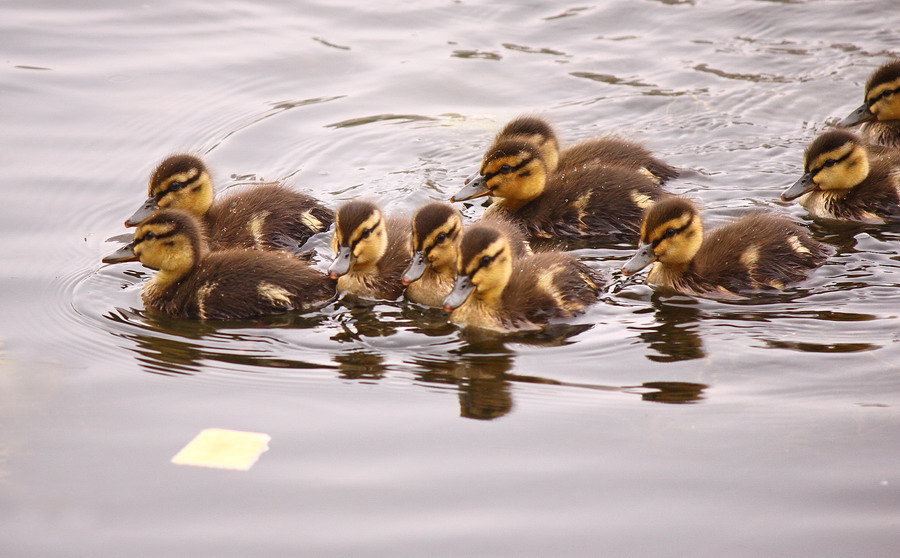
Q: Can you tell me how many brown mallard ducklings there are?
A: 10